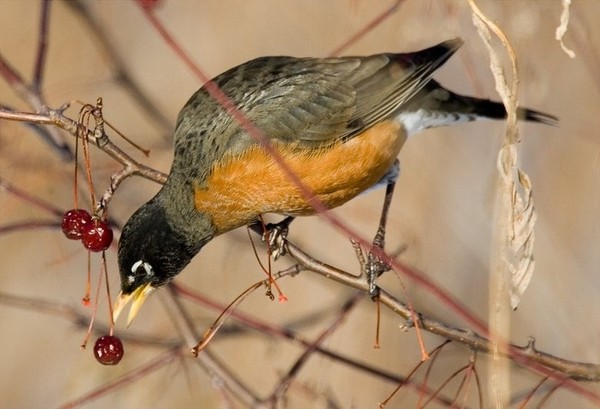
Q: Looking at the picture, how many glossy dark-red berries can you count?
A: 3